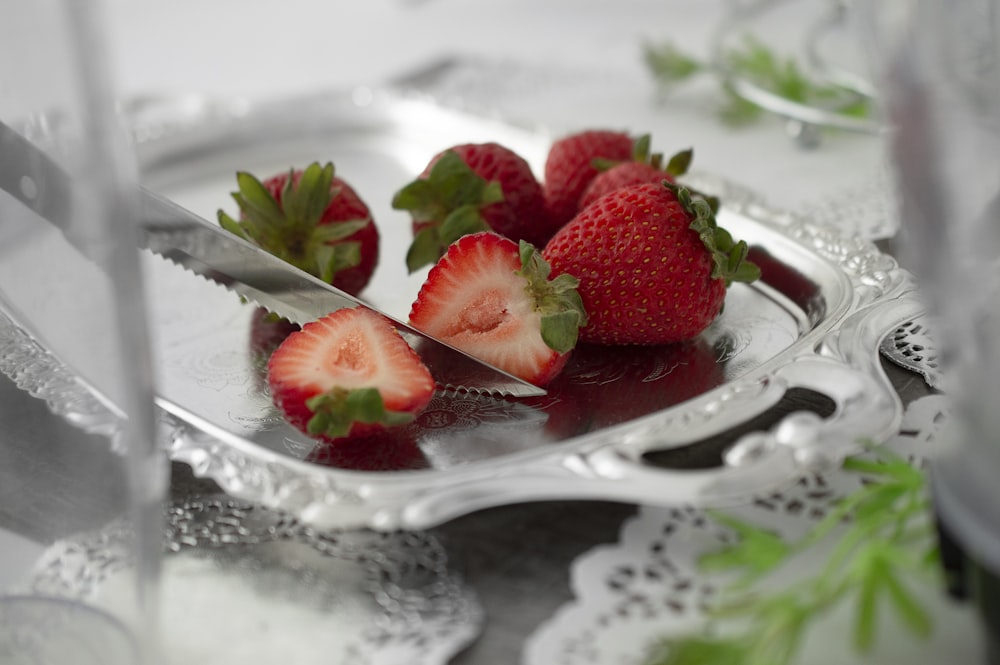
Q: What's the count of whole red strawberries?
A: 5